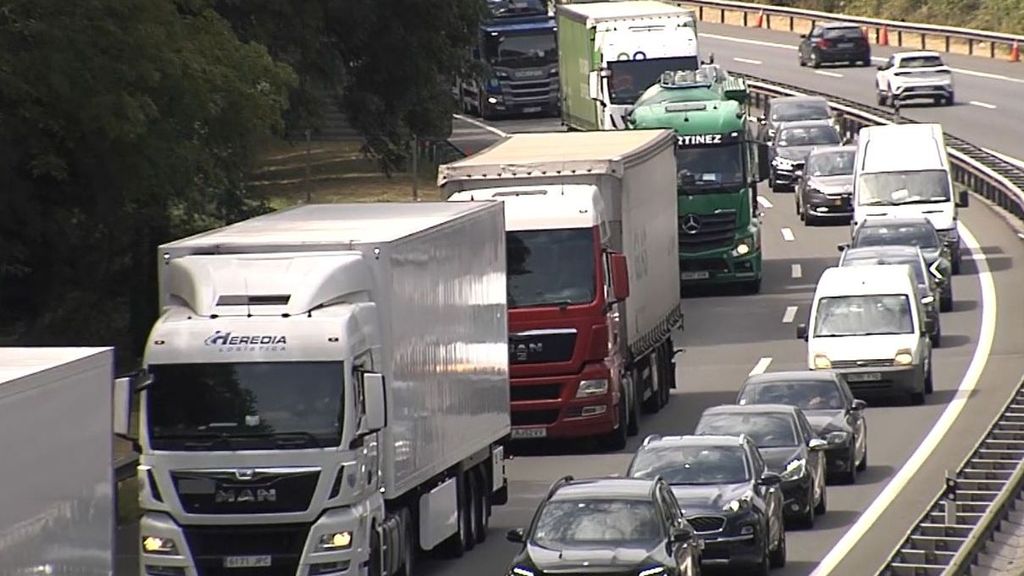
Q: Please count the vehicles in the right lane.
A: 11